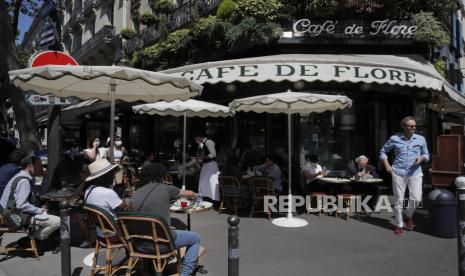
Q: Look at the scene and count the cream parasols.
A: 3